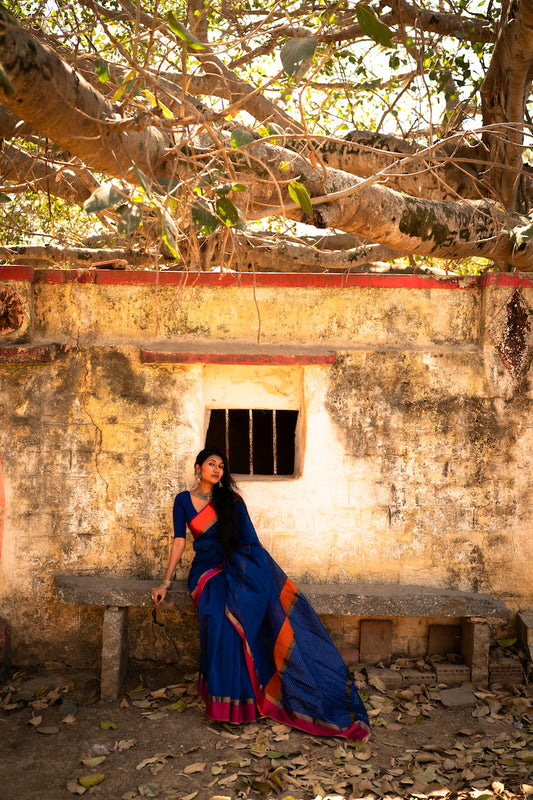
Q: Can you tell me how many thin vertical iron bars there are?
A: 3